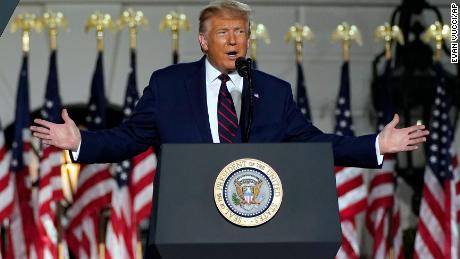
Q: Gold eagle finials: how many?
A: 10